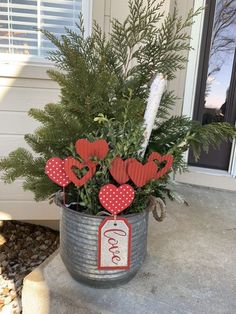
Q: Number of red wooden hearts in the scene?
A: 7